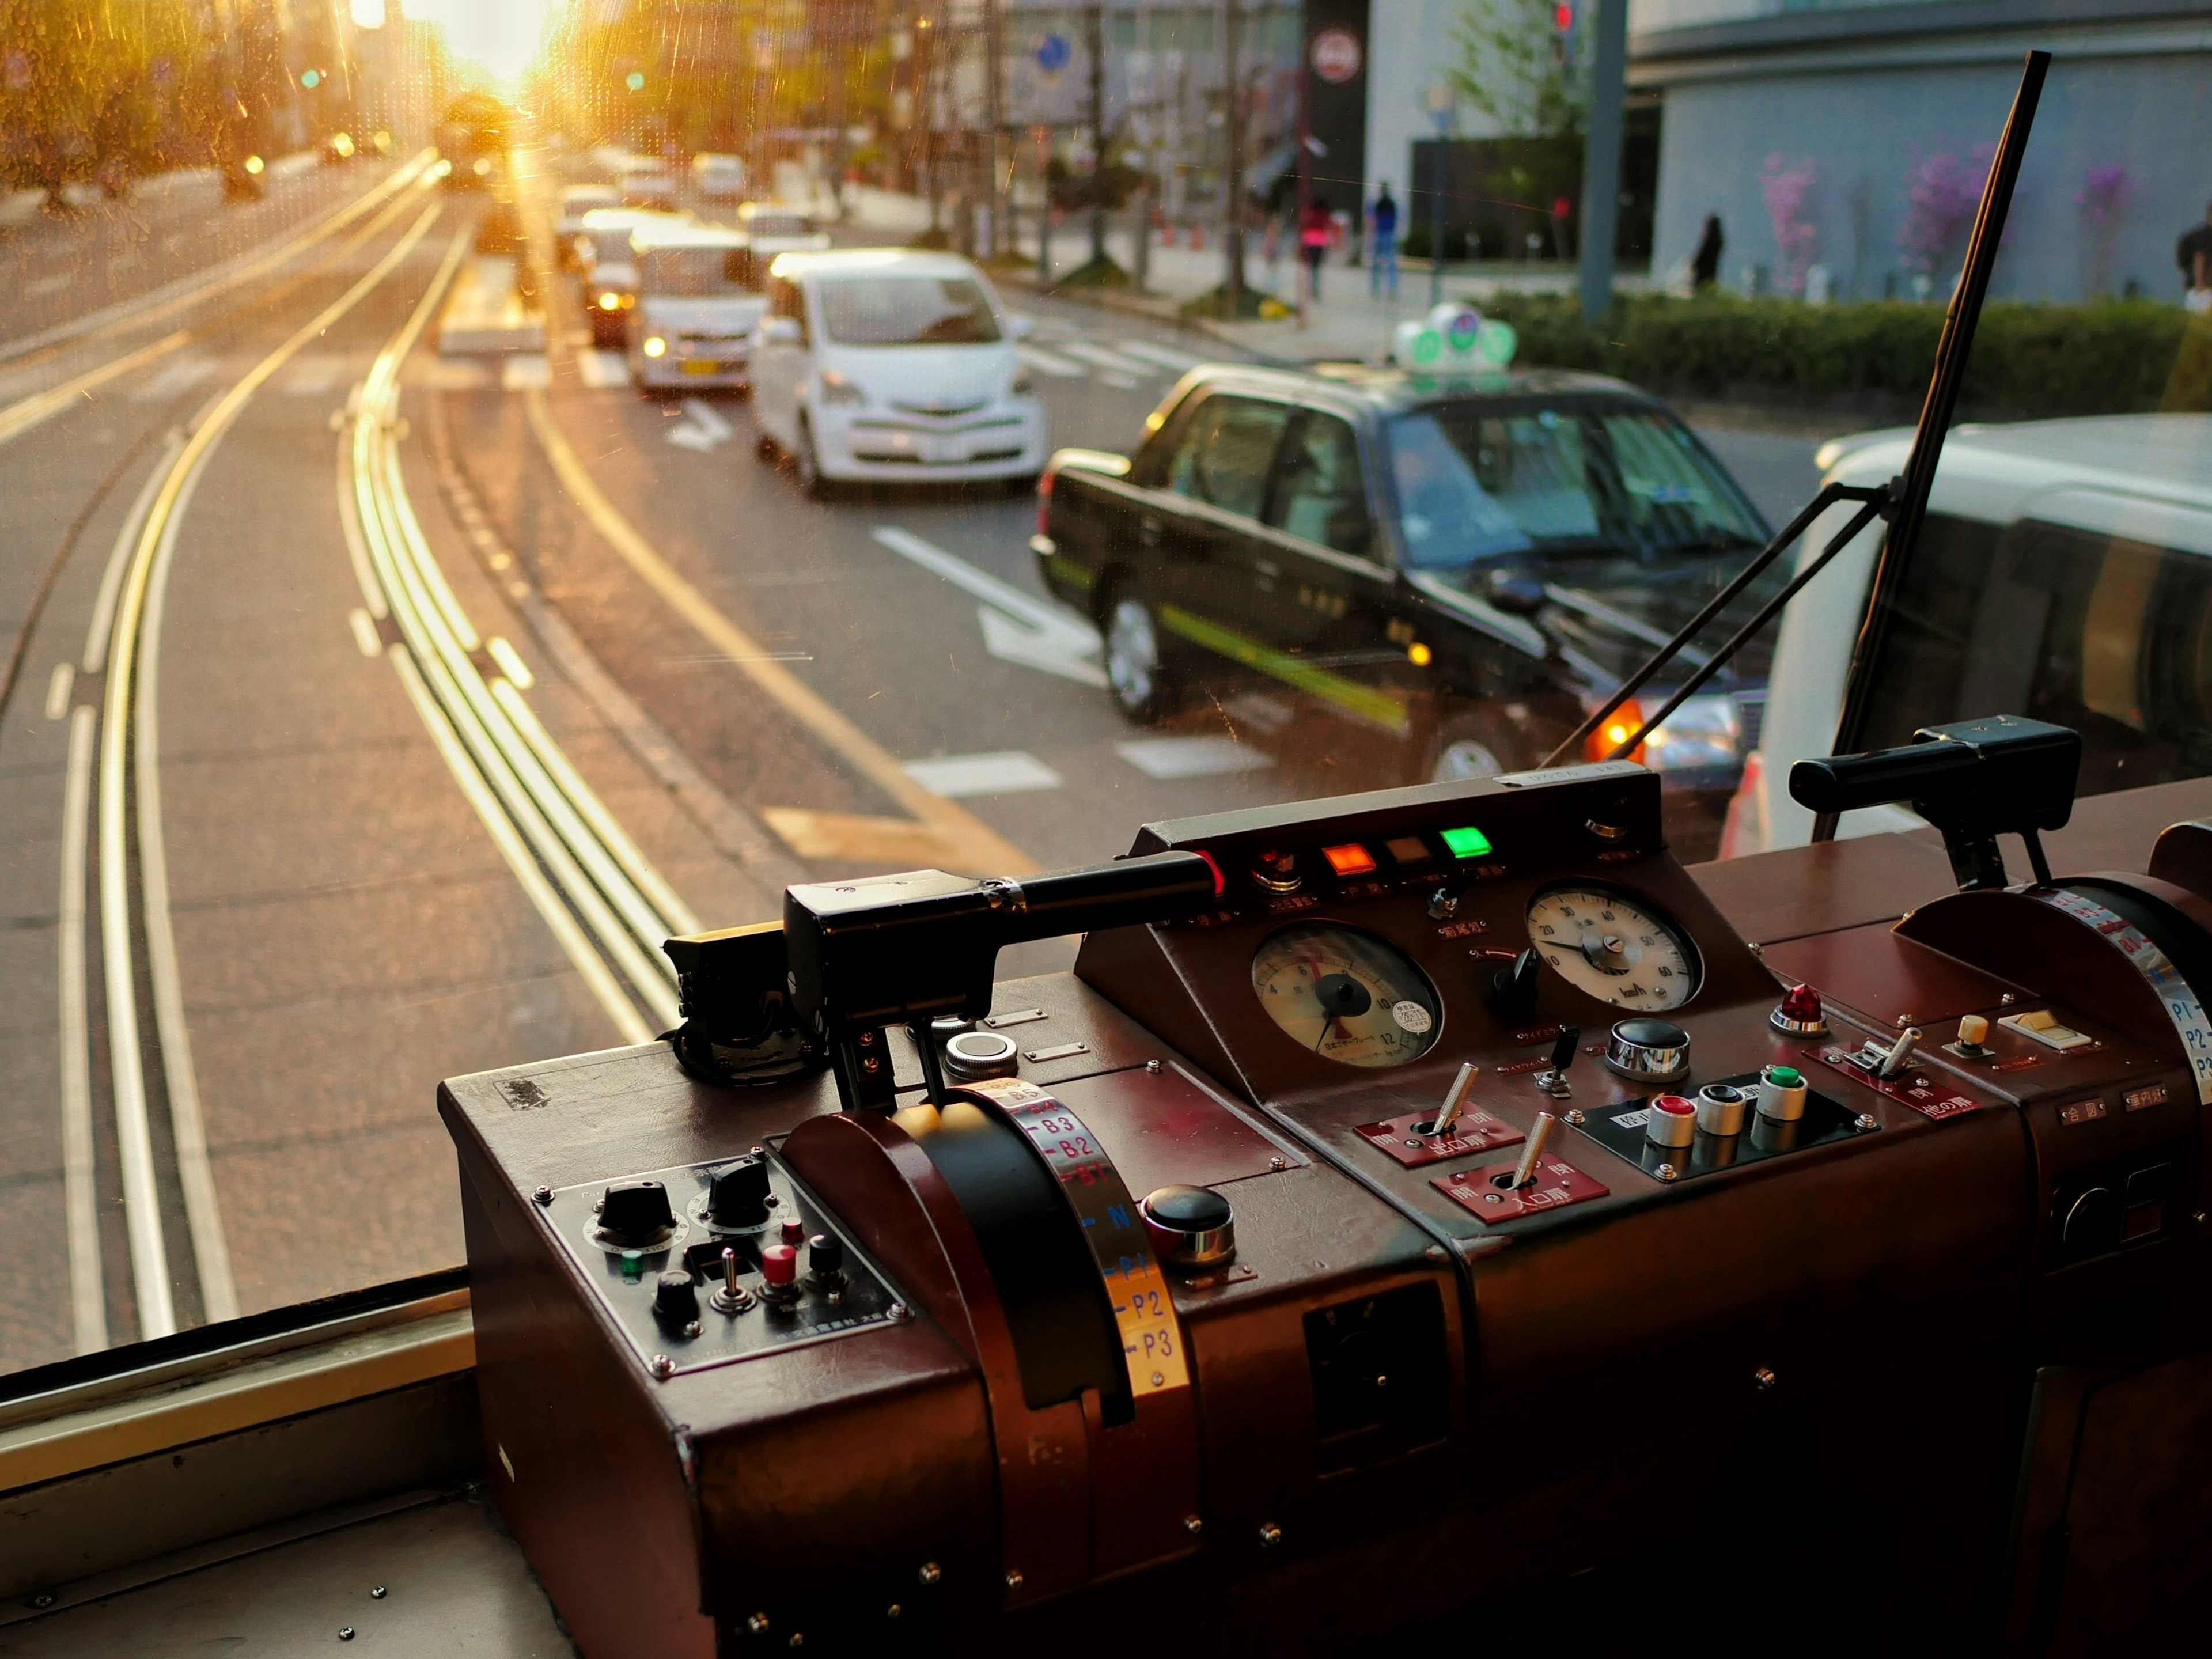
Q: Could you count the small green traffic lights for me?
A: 2